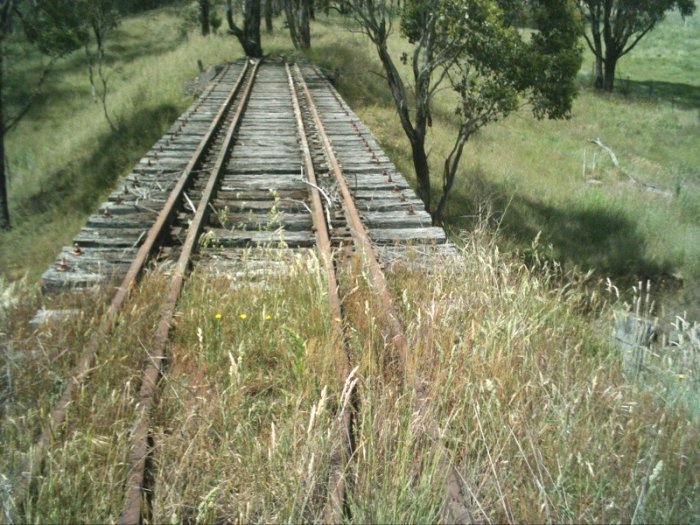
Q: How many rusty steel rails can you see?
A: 4